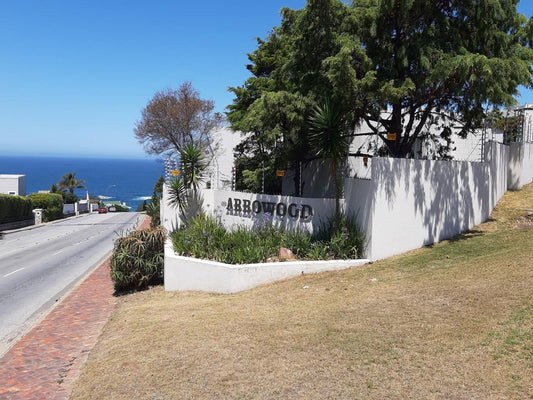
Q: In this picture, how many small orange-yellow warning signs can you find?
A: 4